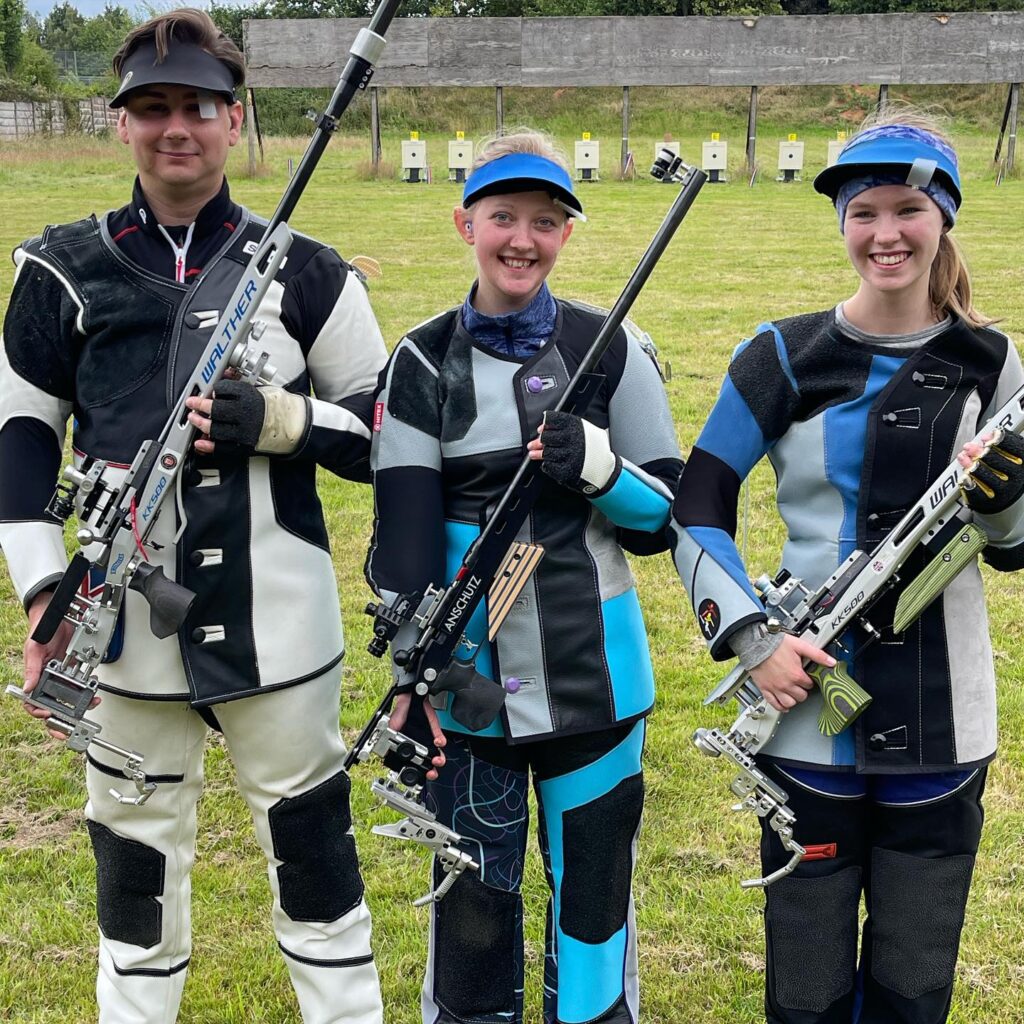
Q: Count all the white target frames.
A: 7